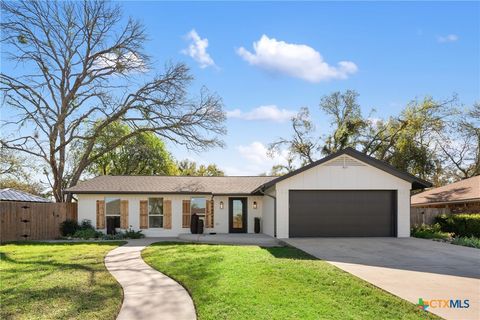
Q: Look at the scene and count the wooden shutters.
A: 6